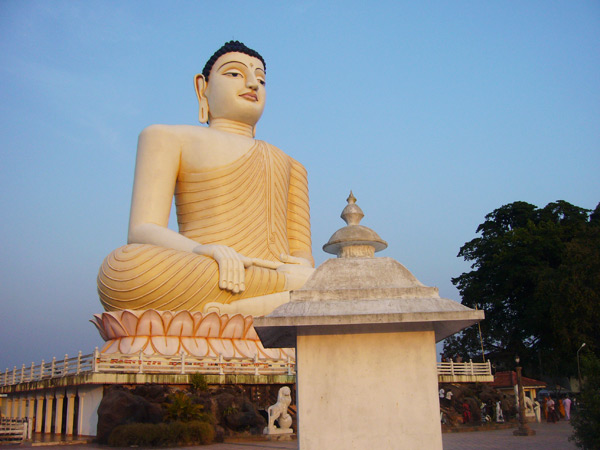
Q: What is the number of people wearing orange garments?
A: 2